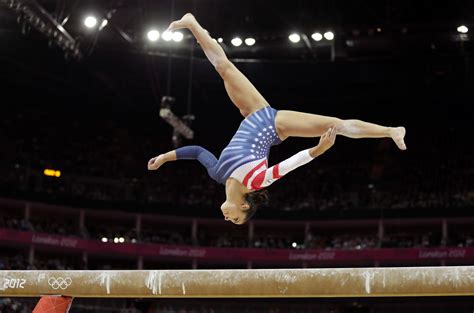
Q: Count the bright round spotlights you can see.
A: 10